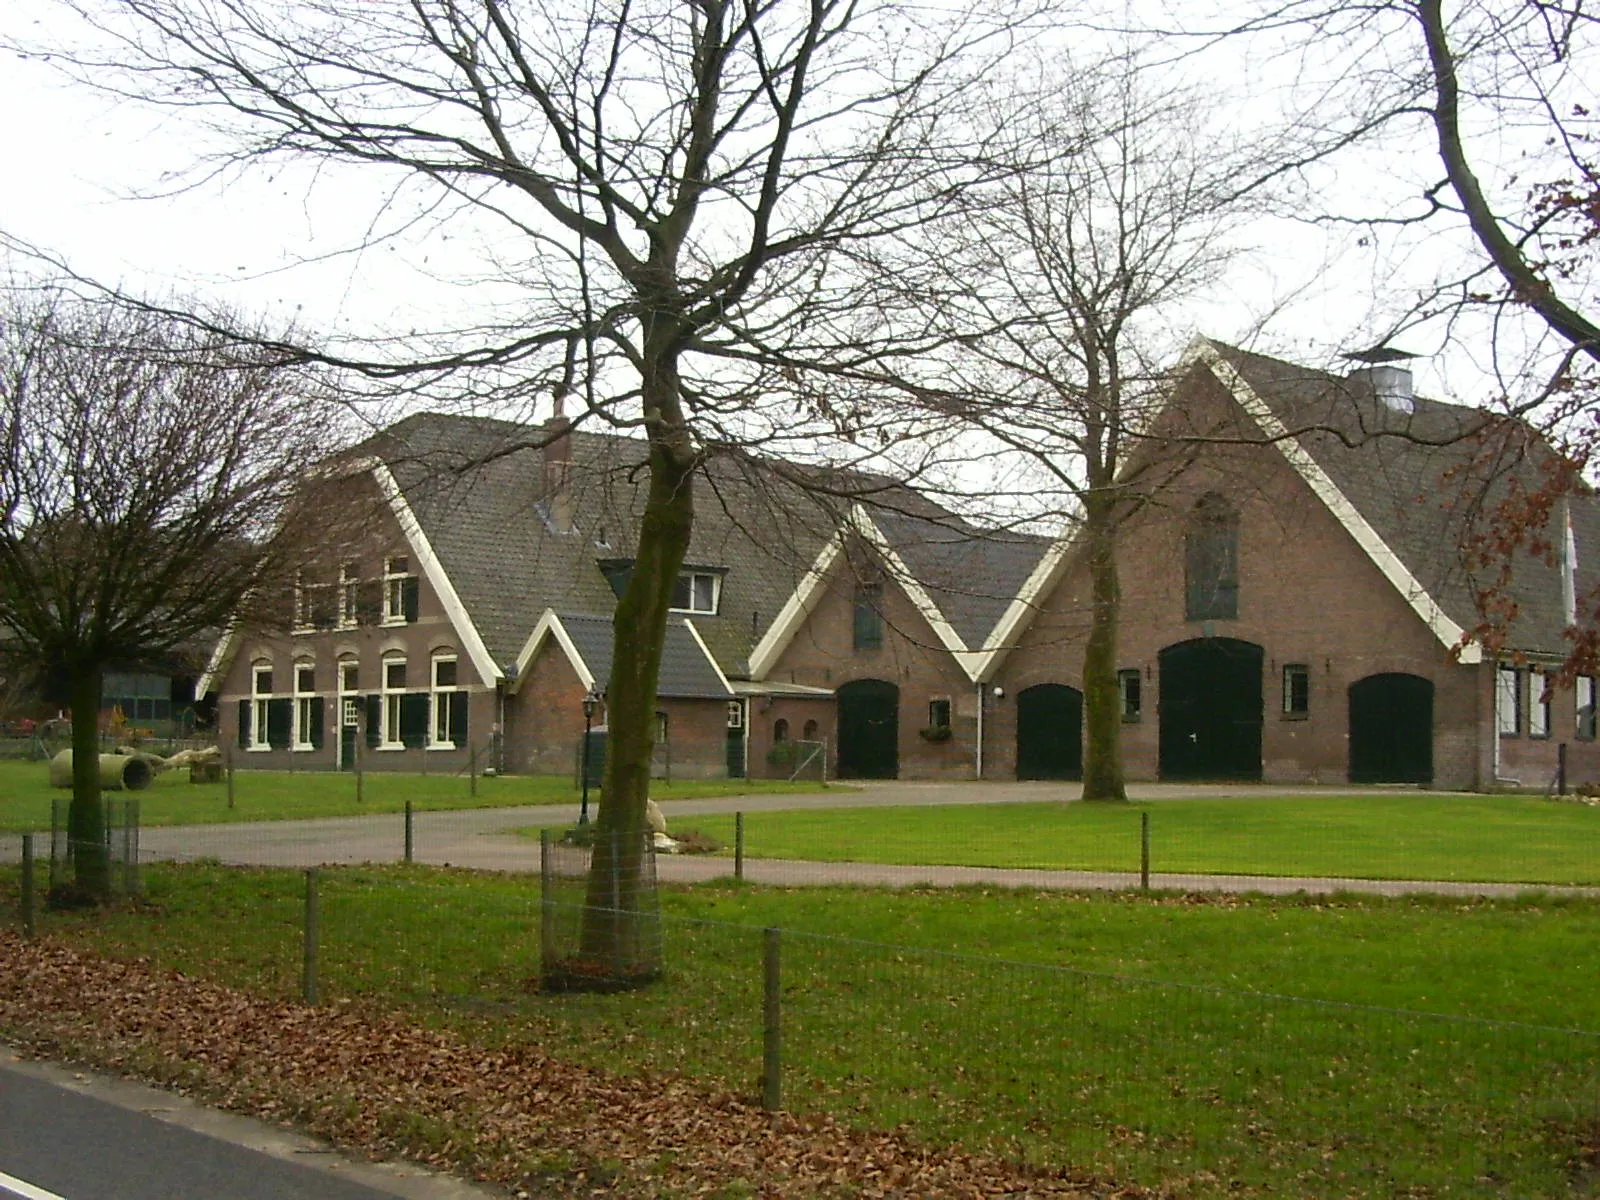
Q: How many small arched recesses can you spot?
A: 2